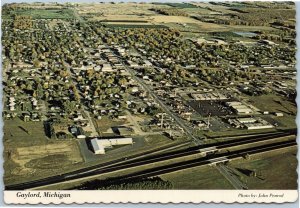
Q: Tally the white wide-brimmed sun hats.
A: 0